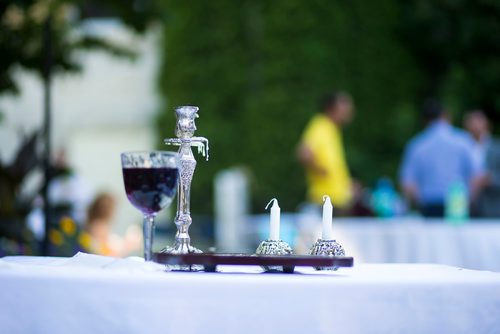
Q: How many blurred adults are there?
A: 3